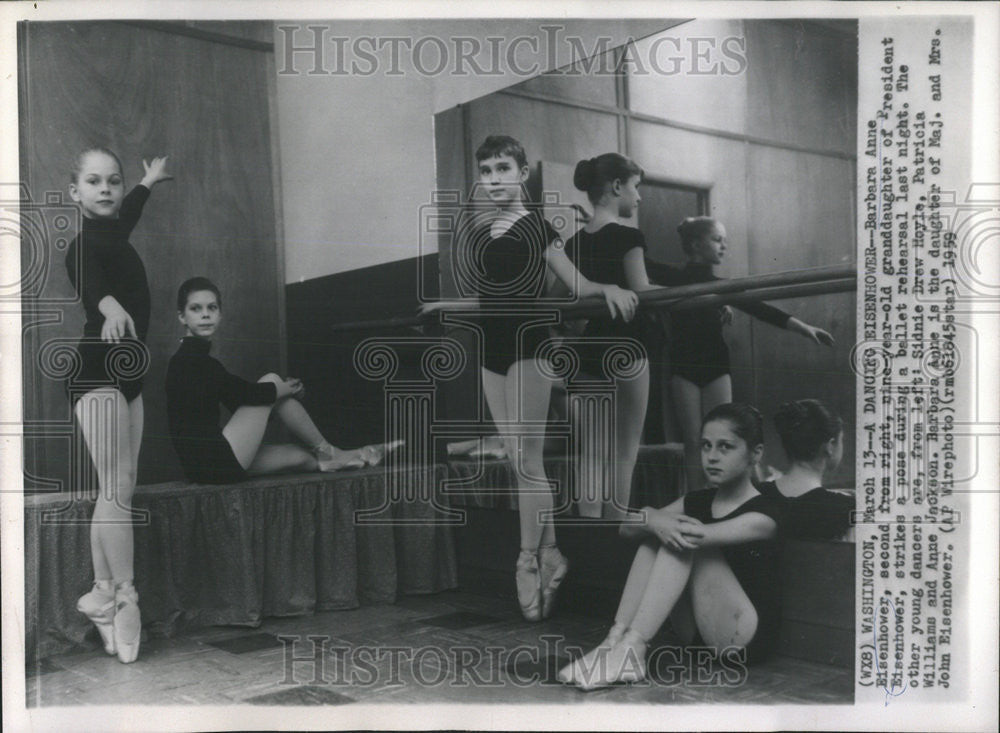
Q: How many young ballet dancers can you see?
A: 4